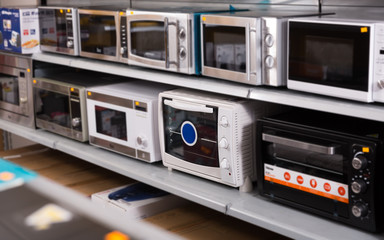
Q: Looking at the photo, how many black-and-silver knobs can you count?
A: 3